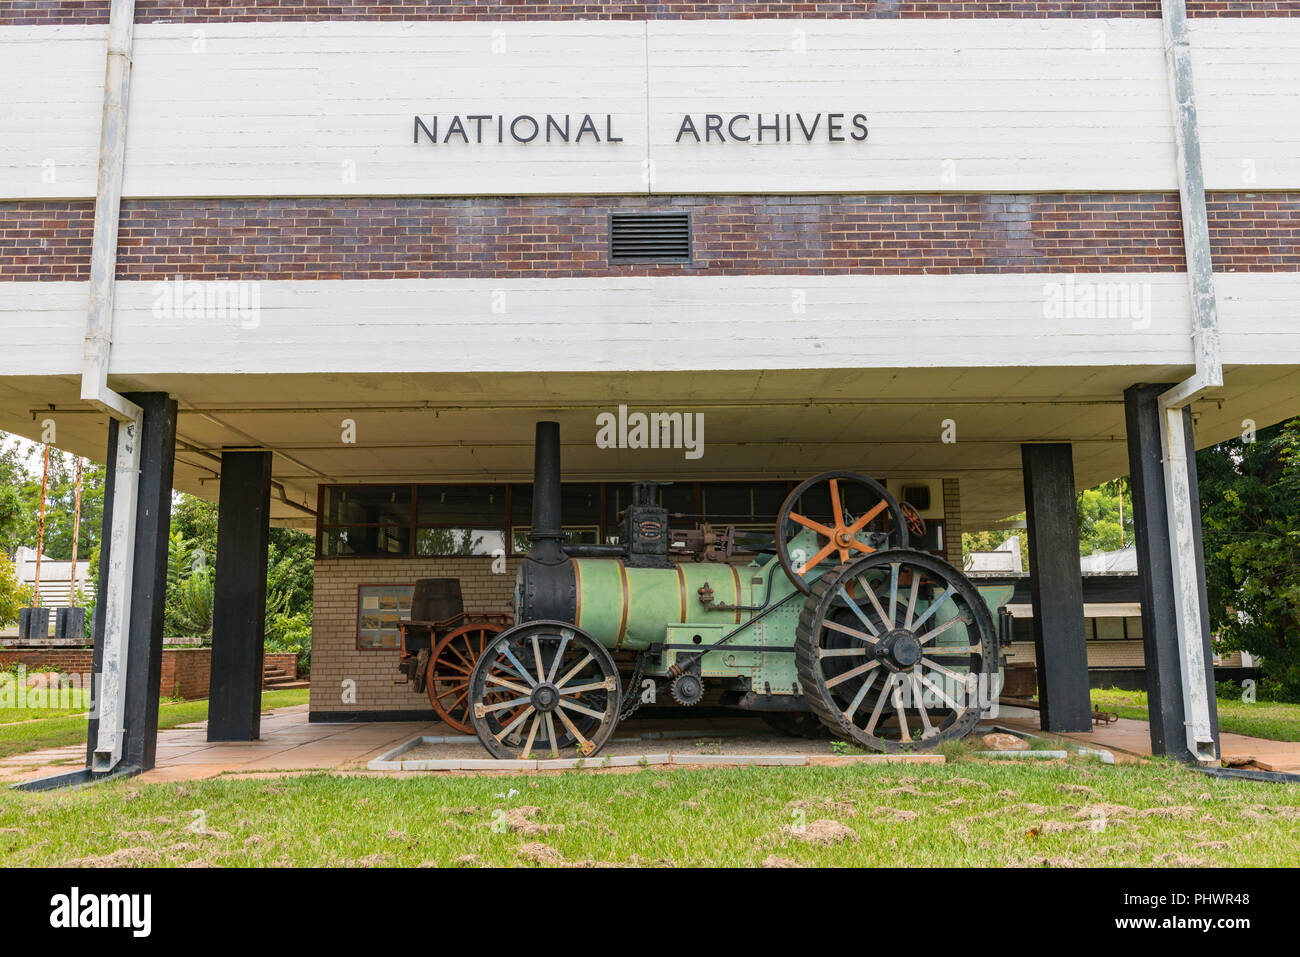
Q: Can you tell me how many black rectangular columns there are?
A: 4